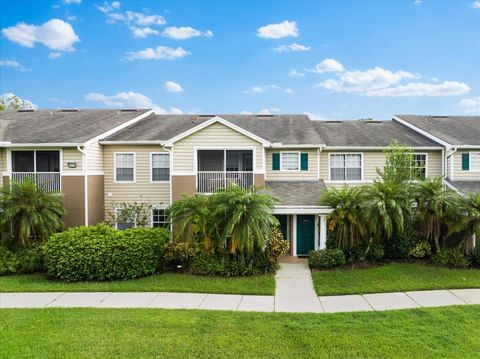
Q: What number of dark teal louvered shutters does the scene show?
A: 3